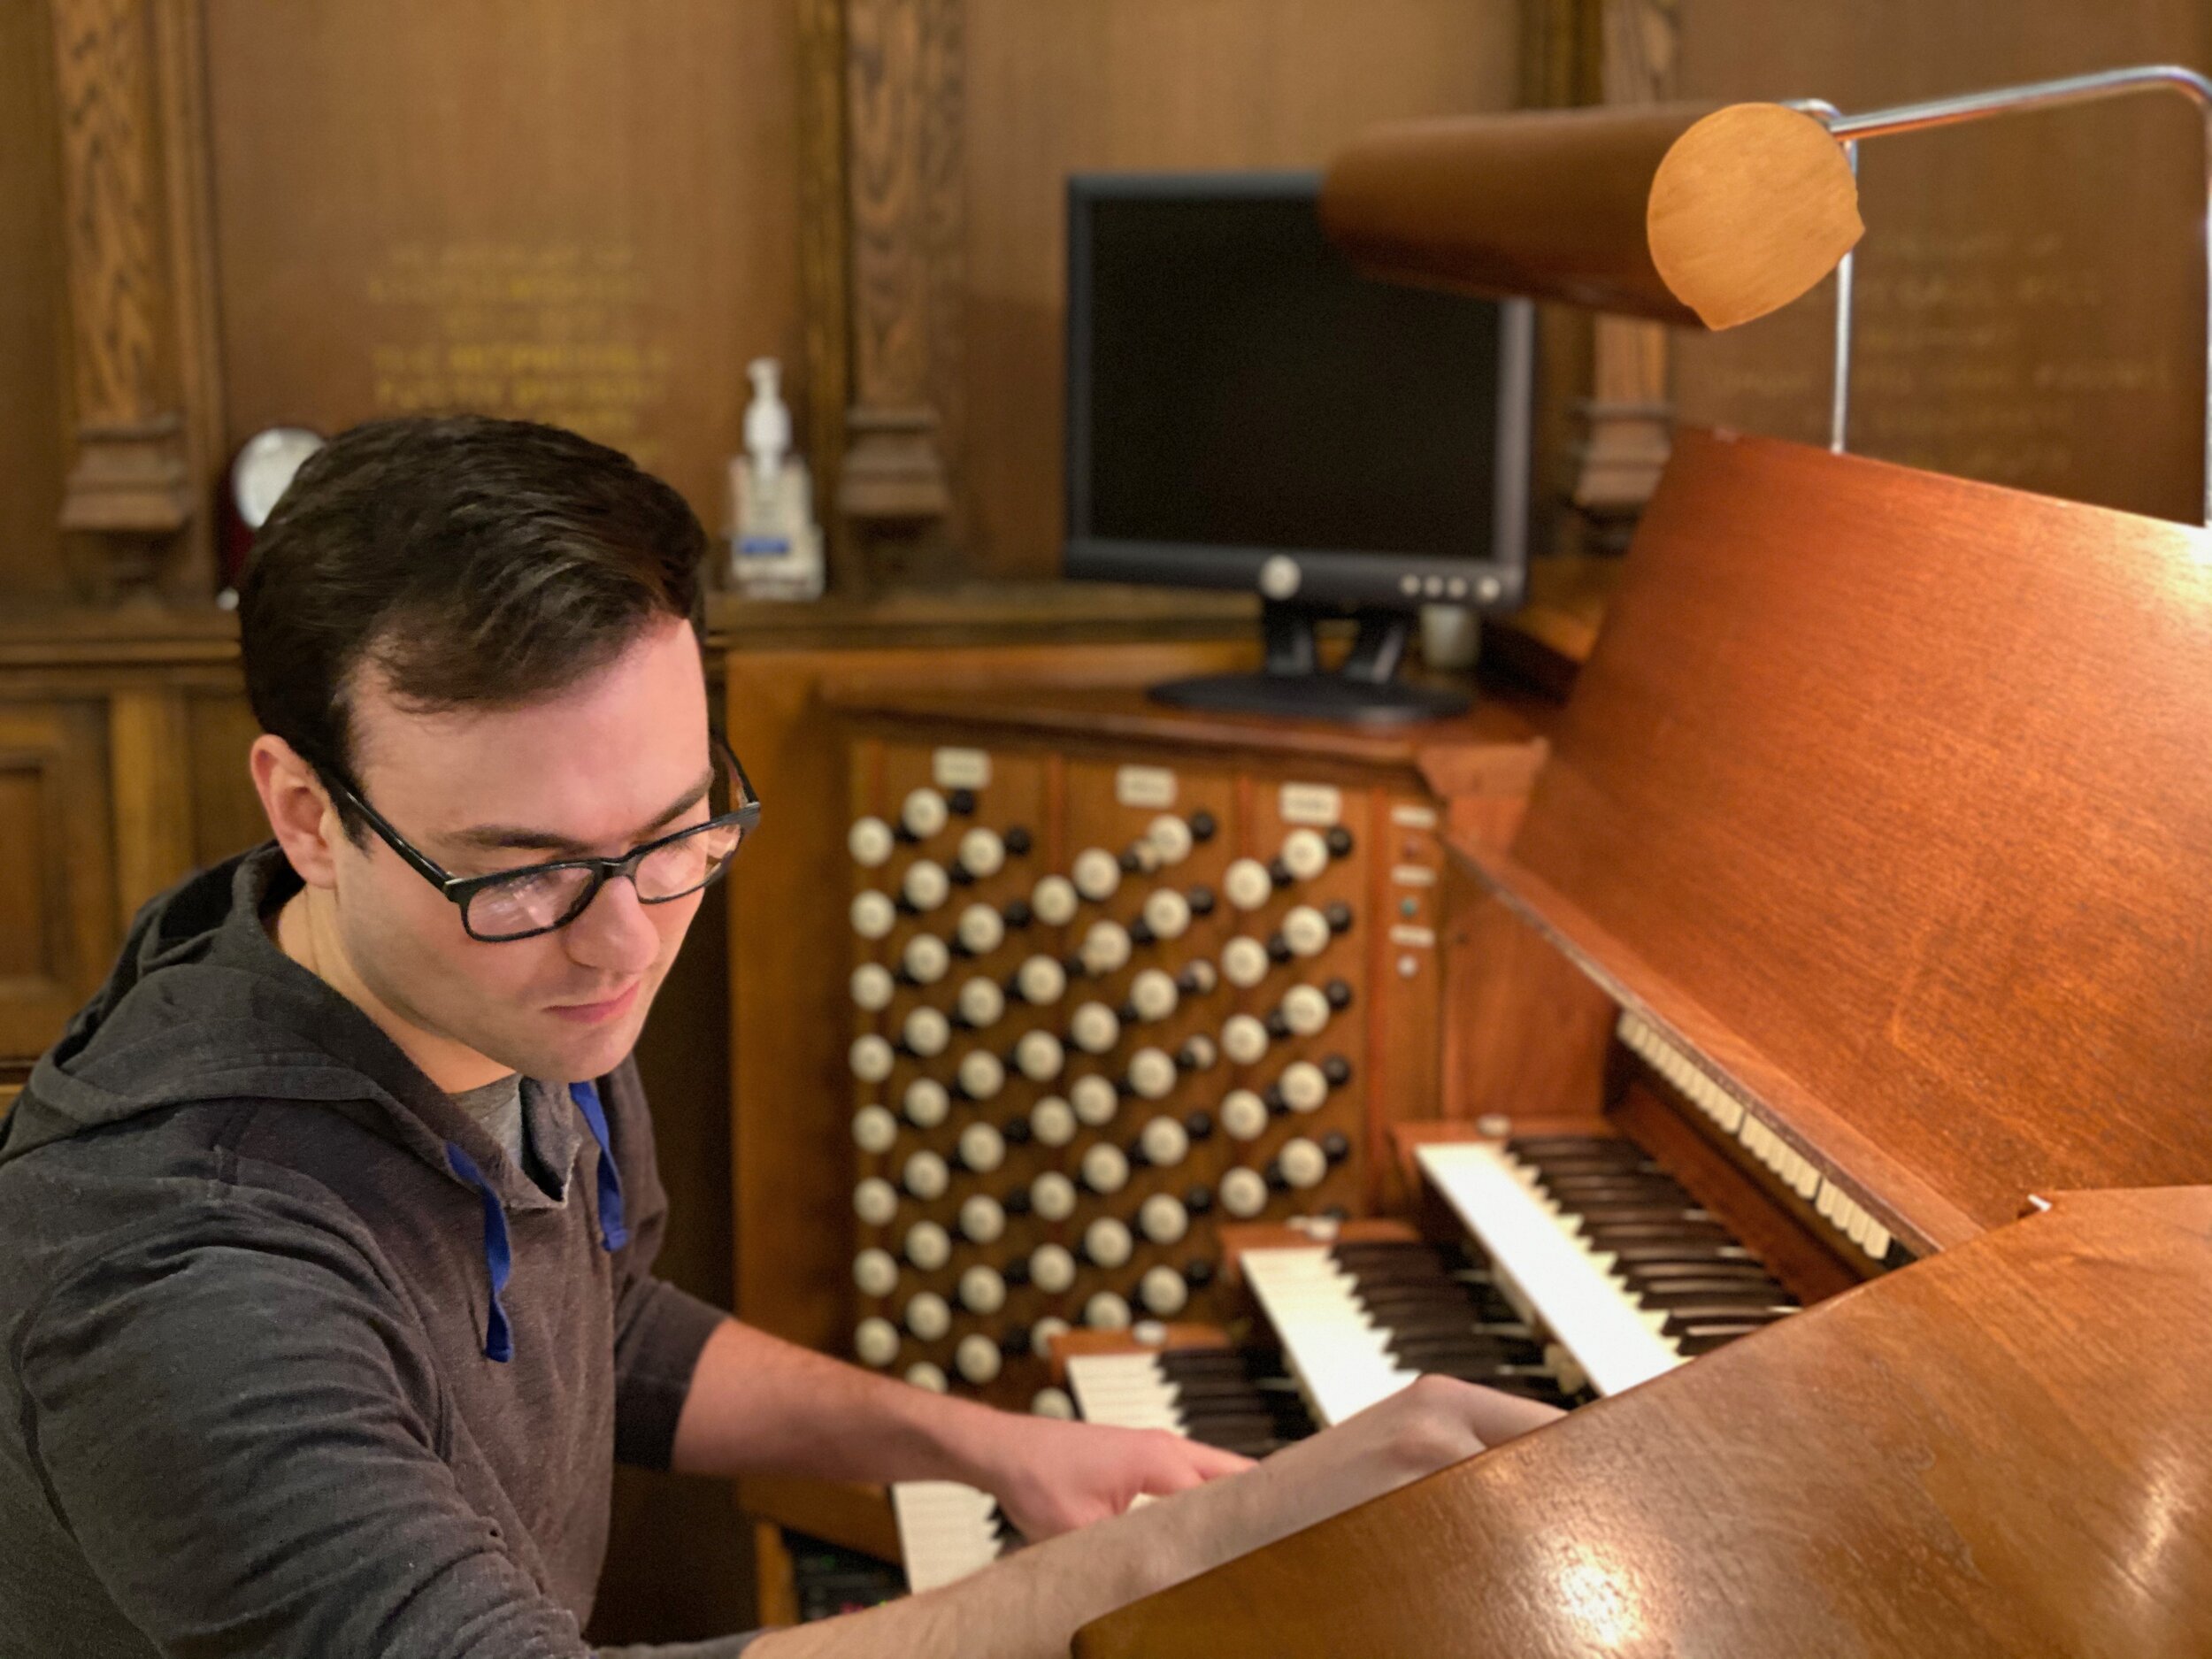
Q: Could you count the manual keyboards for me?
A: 4